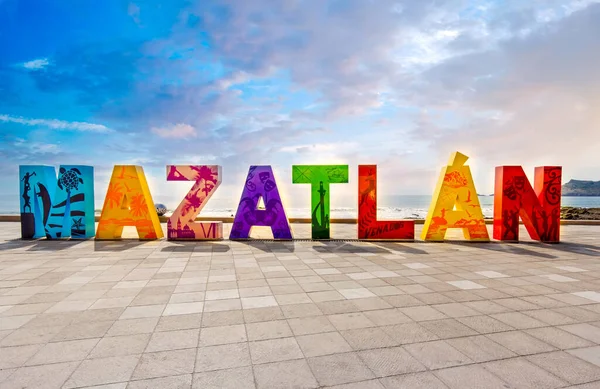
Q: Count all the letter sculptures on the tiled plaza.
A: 8